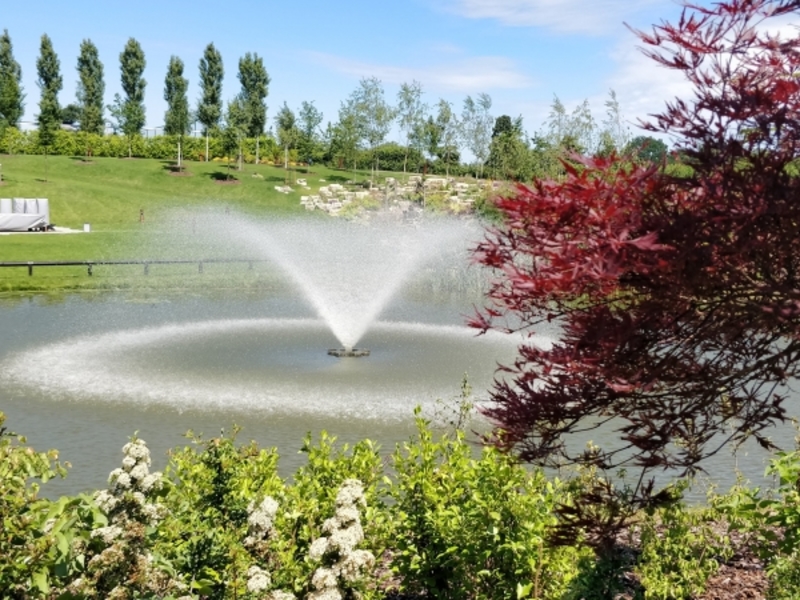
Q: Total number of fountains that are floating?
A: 1